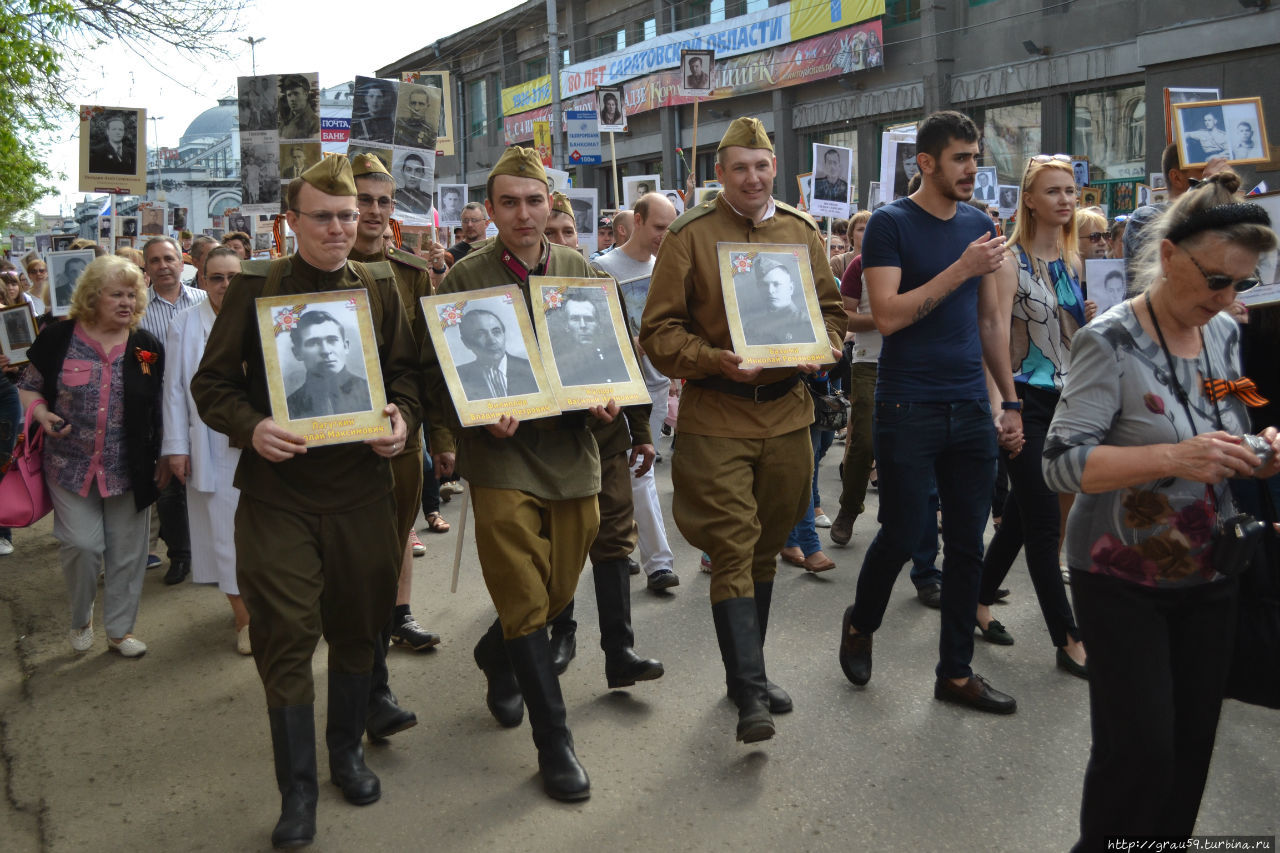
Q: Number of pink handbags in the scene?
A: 1